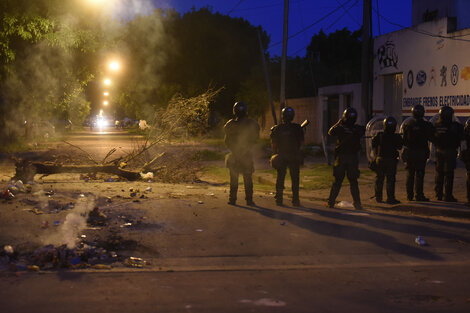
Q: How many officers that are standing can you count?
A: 7